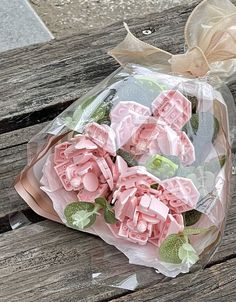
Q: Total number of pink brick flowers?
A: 3